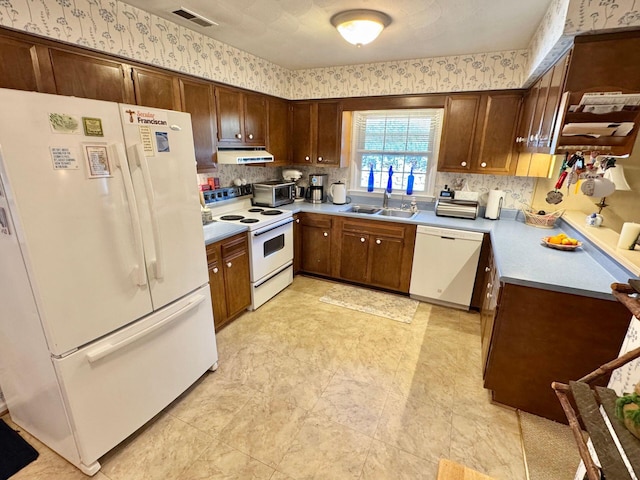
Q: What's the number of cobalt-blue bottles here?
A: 3